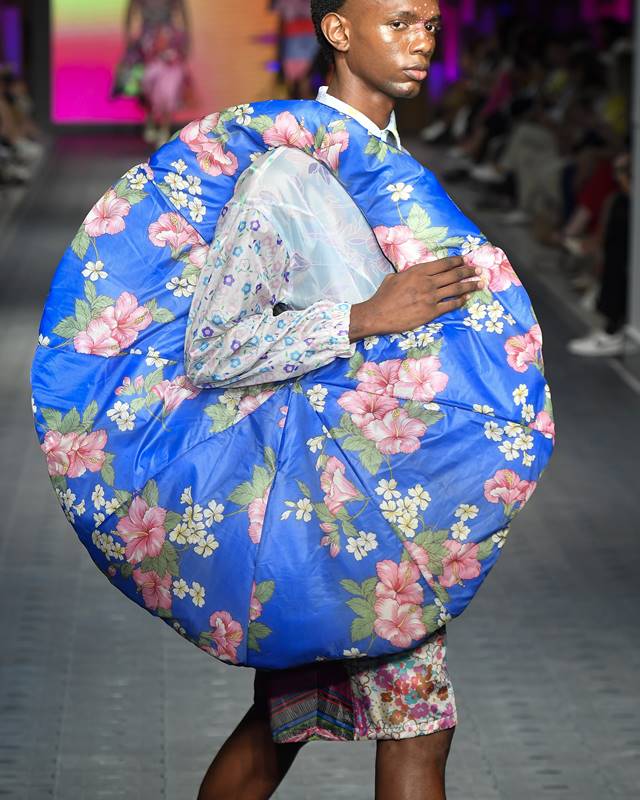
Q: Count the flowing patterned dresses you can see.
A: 1